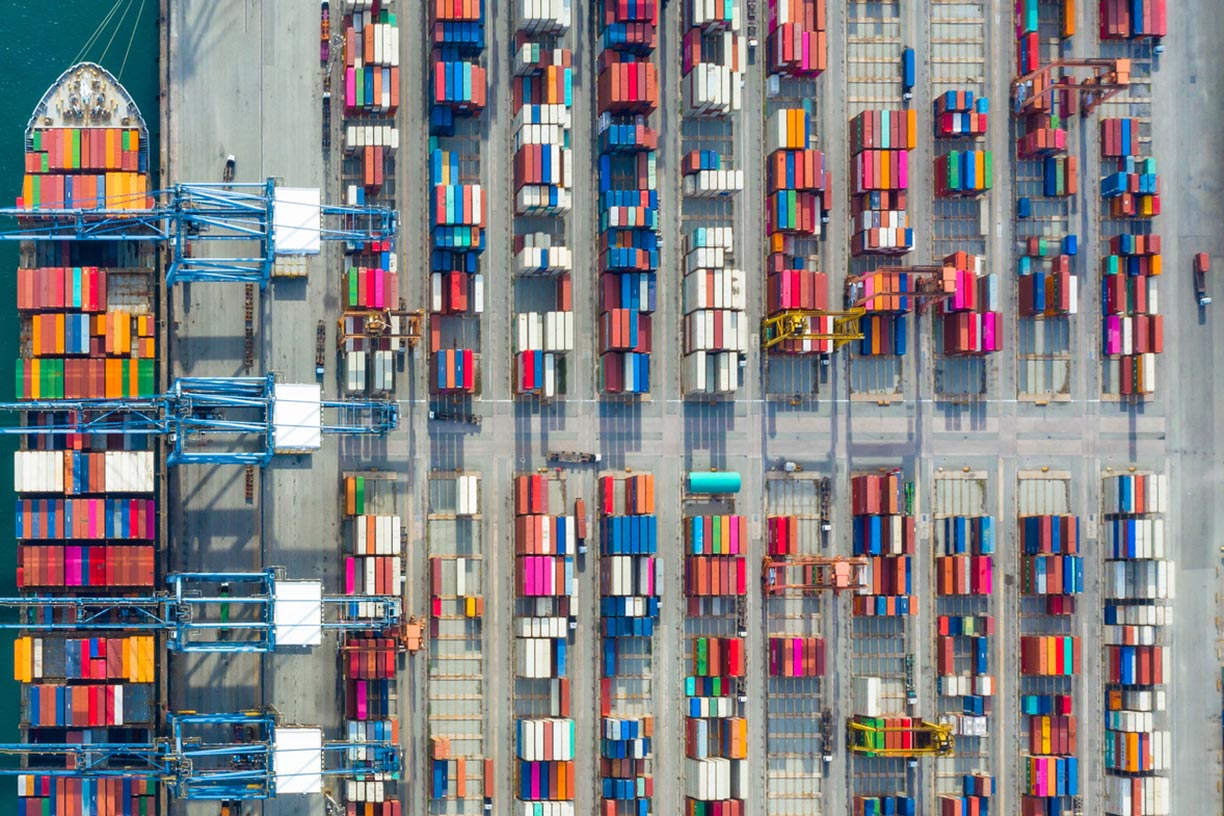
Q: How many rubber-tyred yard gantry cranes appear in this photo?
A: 7